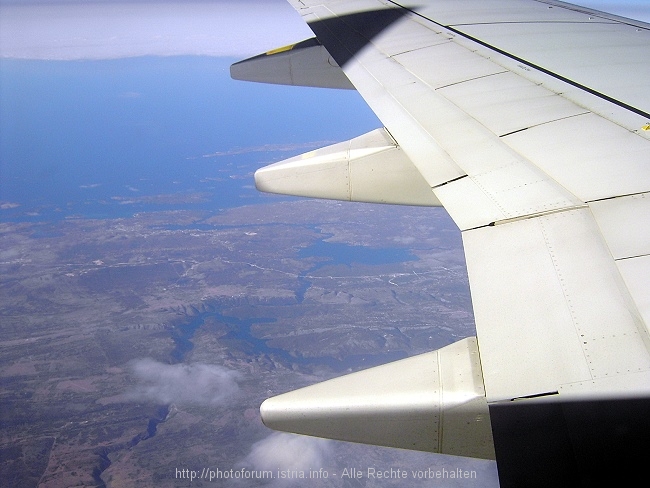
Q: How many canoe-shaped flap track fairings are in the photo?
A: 3